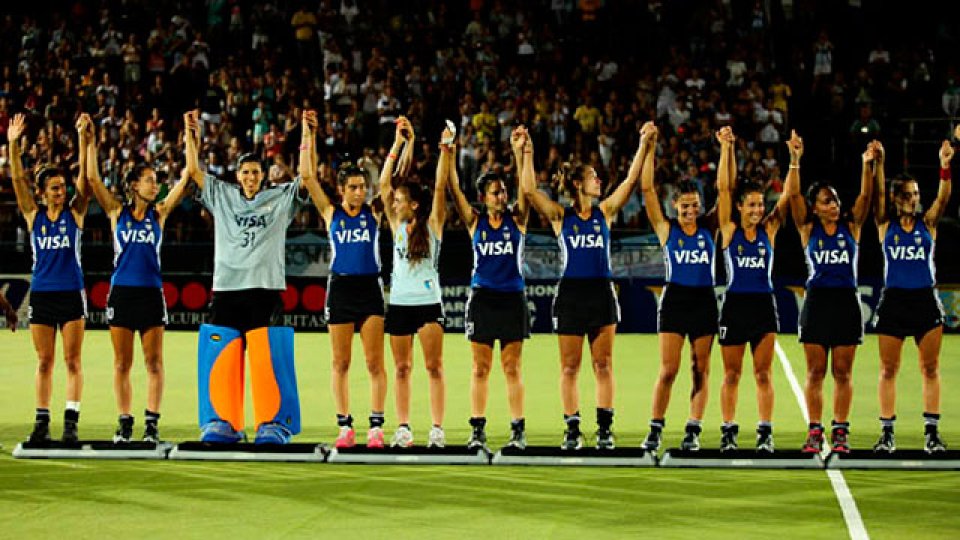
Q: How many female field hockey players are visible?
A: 11